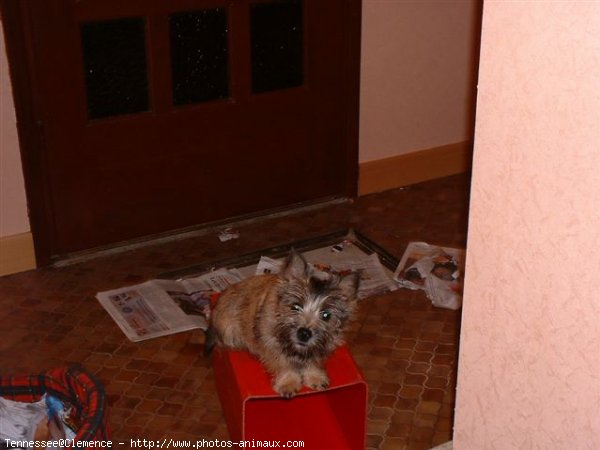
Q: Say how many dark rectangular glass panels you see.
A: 3